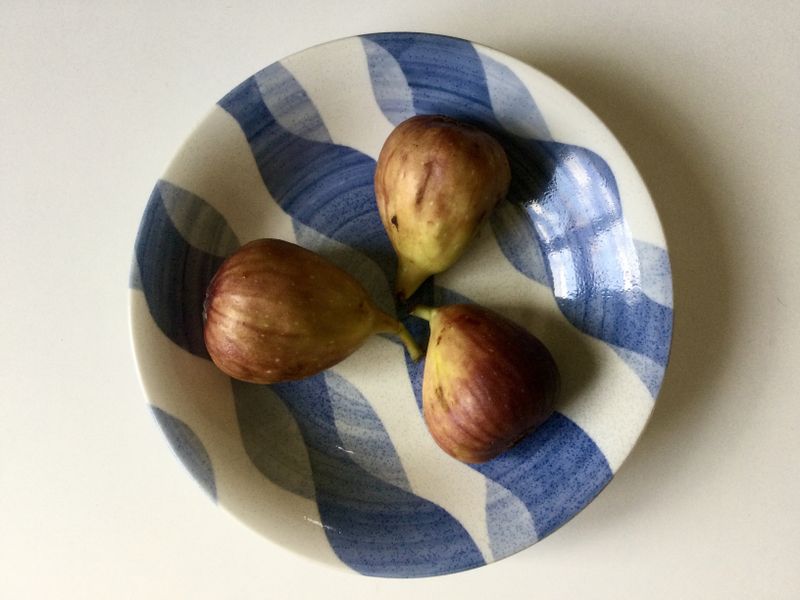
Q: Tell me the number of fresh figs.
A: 3